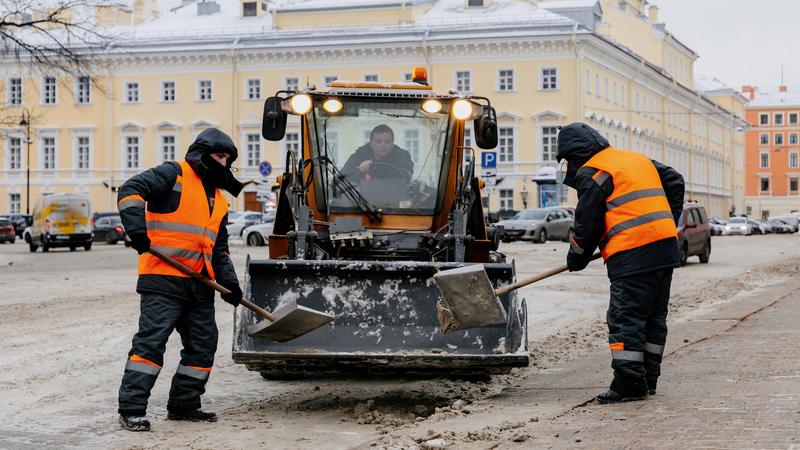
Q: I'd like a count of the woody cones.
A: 0